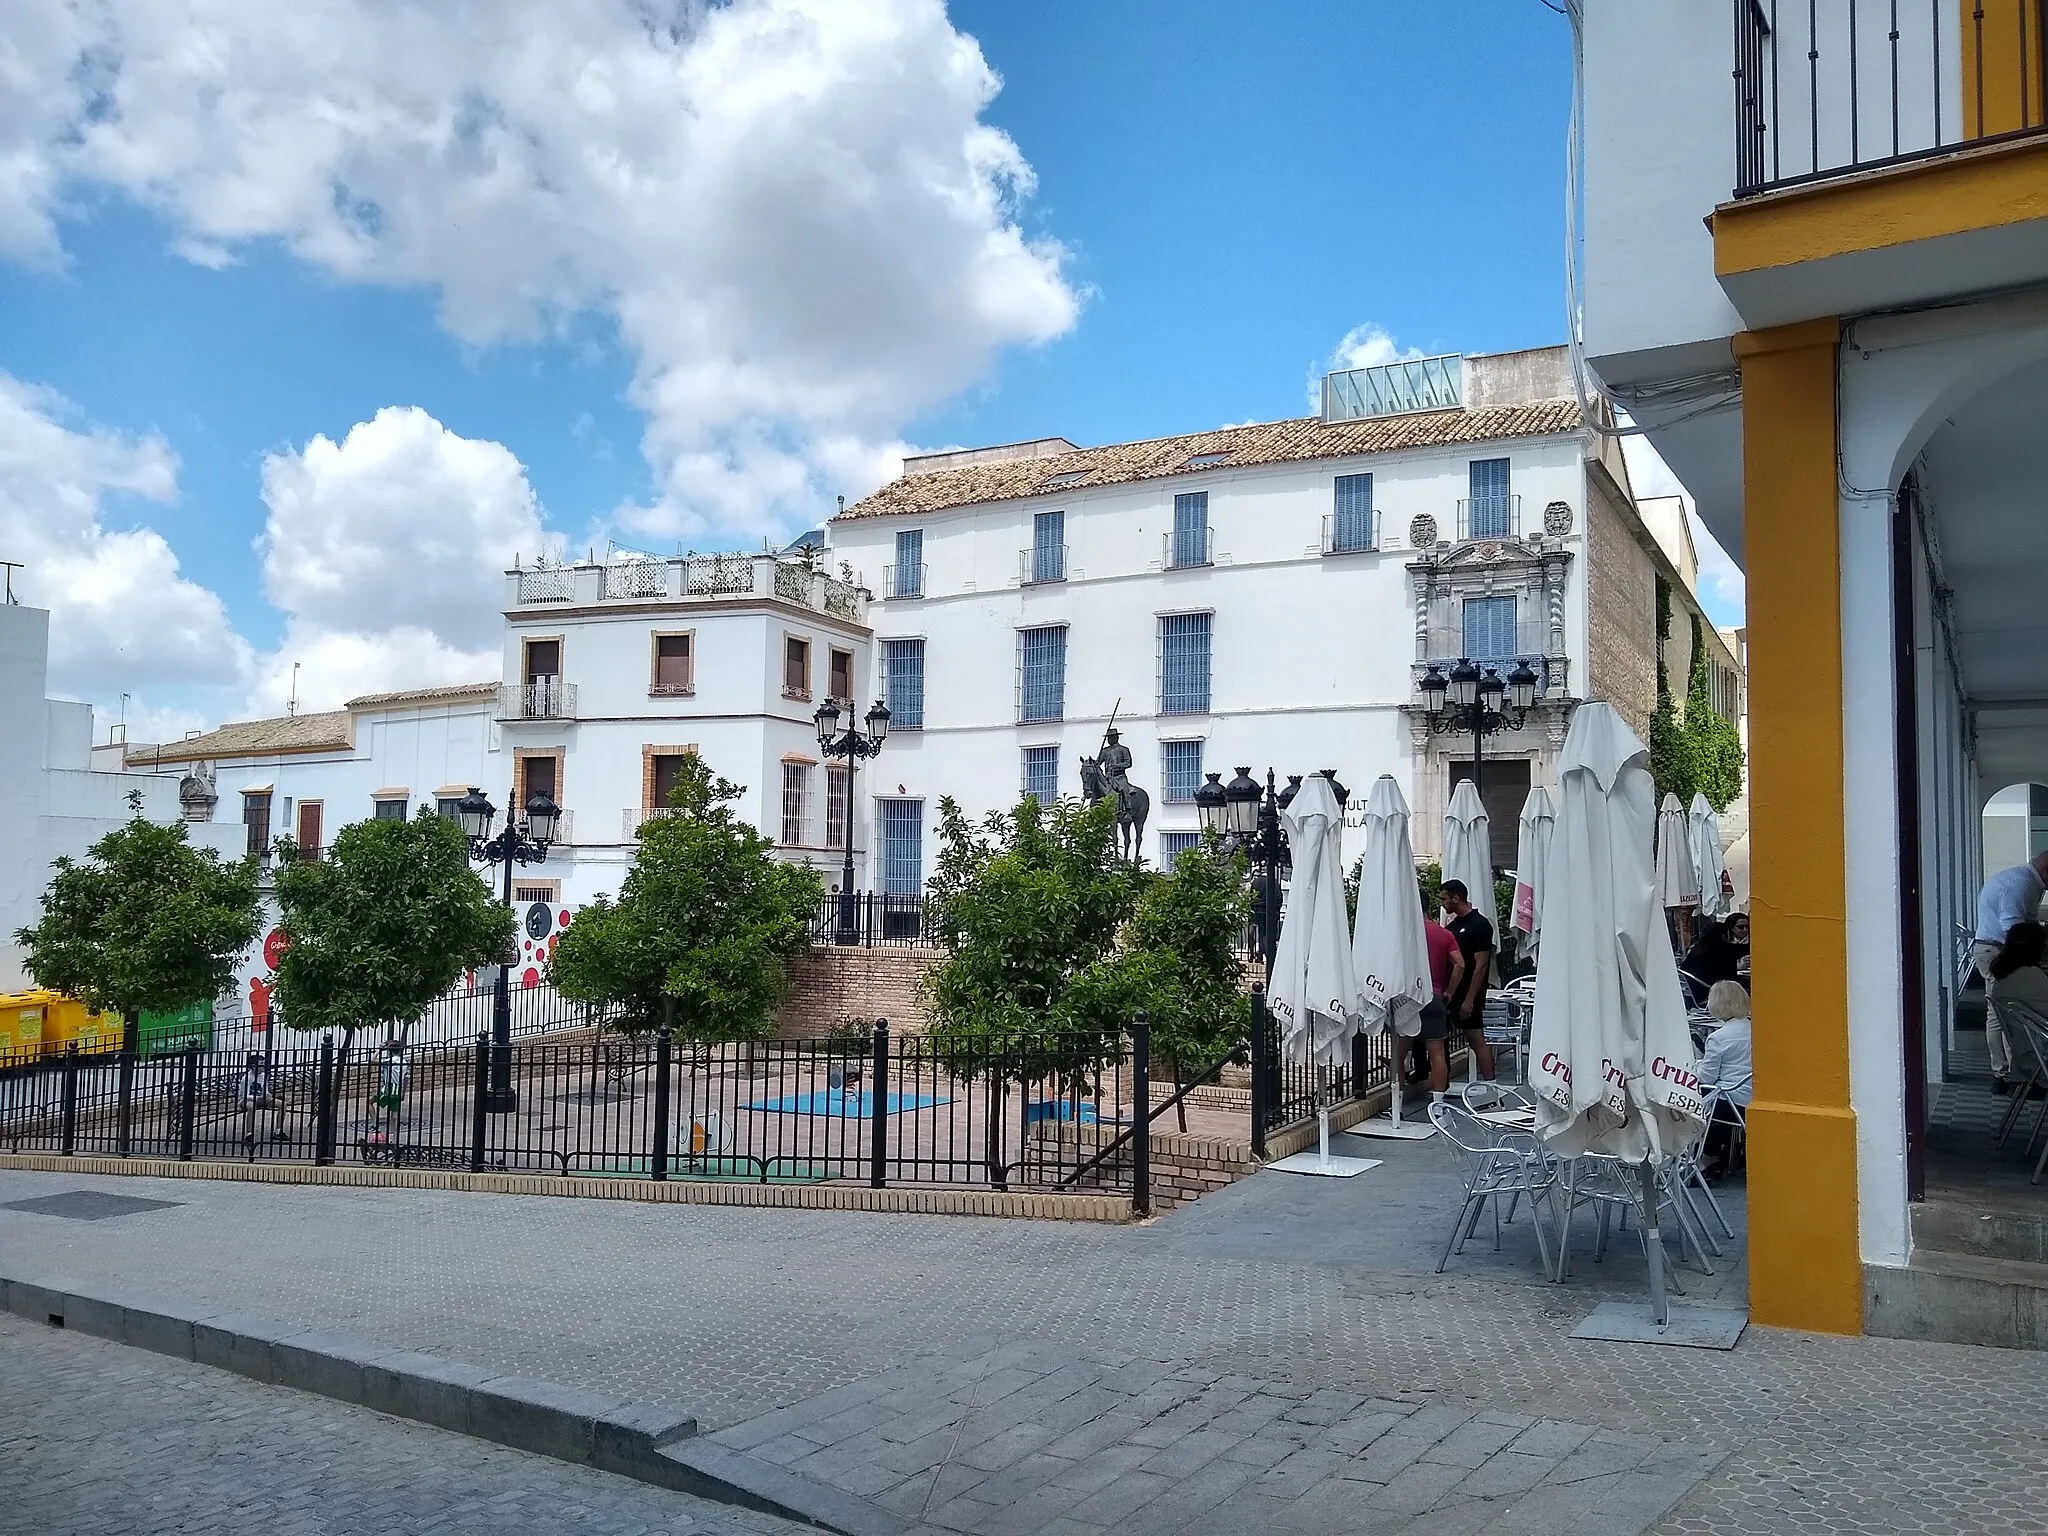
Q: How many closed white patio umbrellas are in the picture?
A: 7